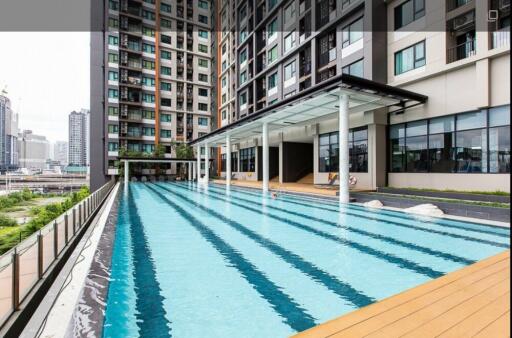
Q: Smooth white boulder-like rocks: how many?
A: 2